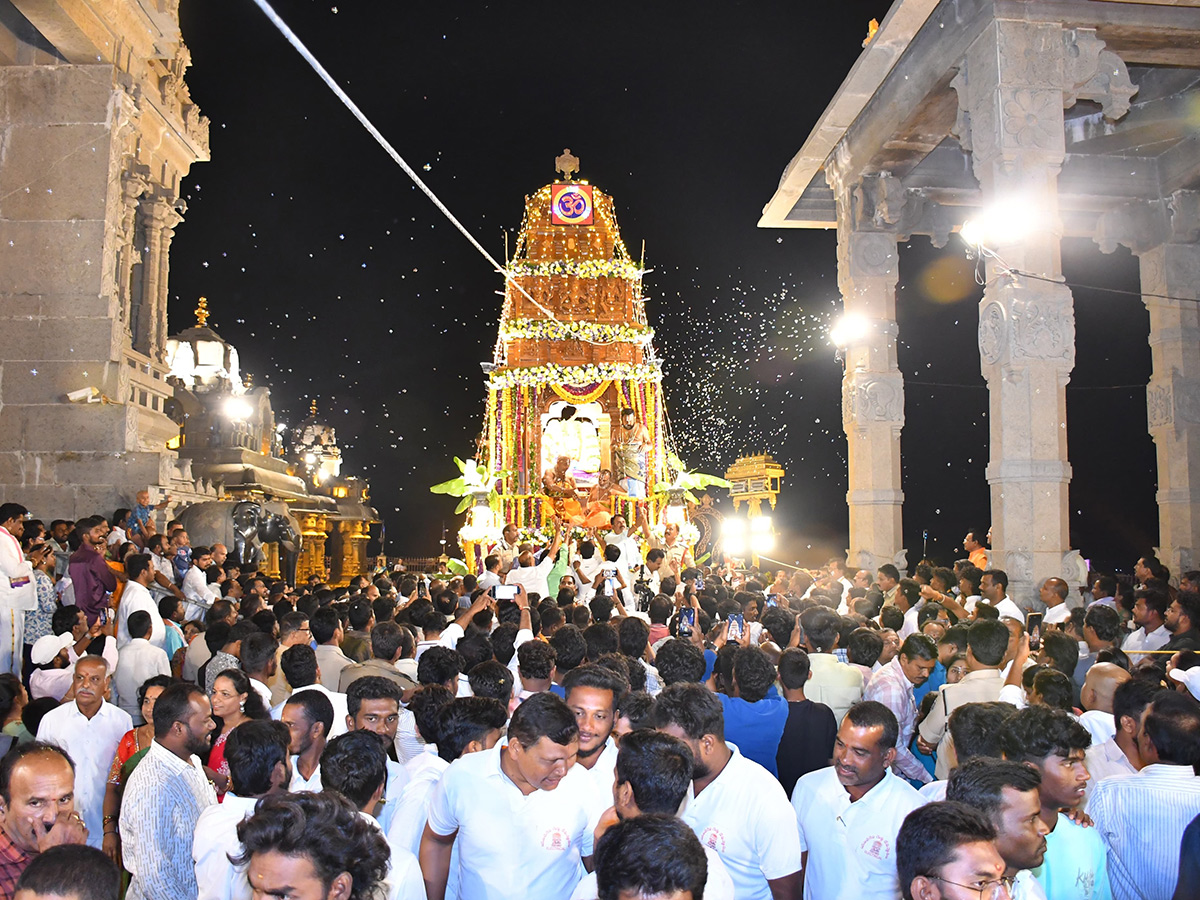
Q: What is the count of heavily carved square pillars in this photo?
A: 3